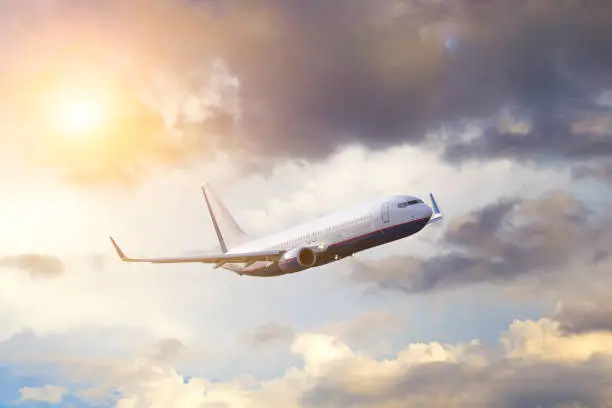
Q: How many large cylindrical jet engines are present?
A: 1